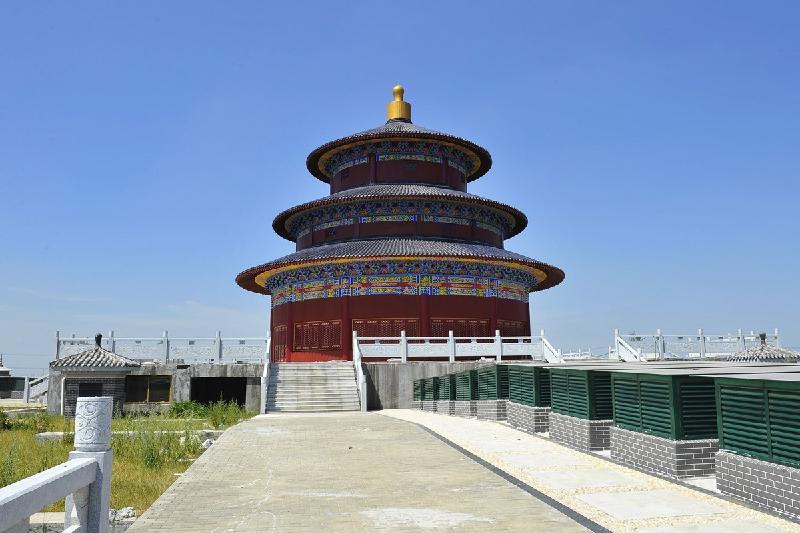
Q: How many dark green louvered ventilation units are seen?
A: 9